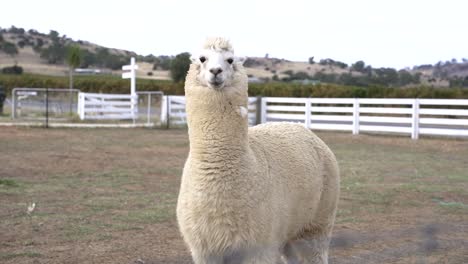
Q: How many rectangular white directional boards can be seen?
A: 2